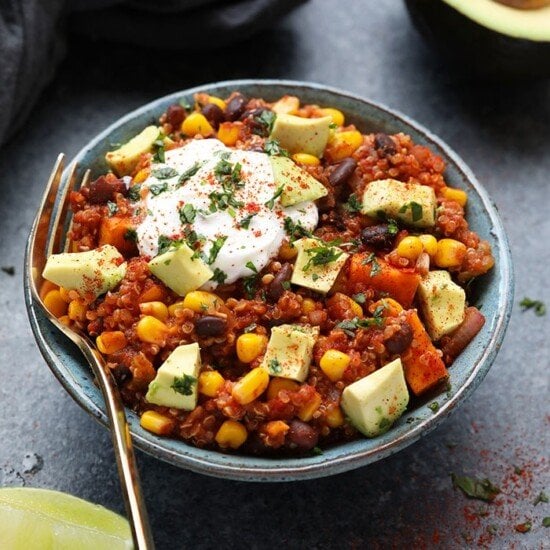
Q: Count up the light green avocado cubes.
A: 11